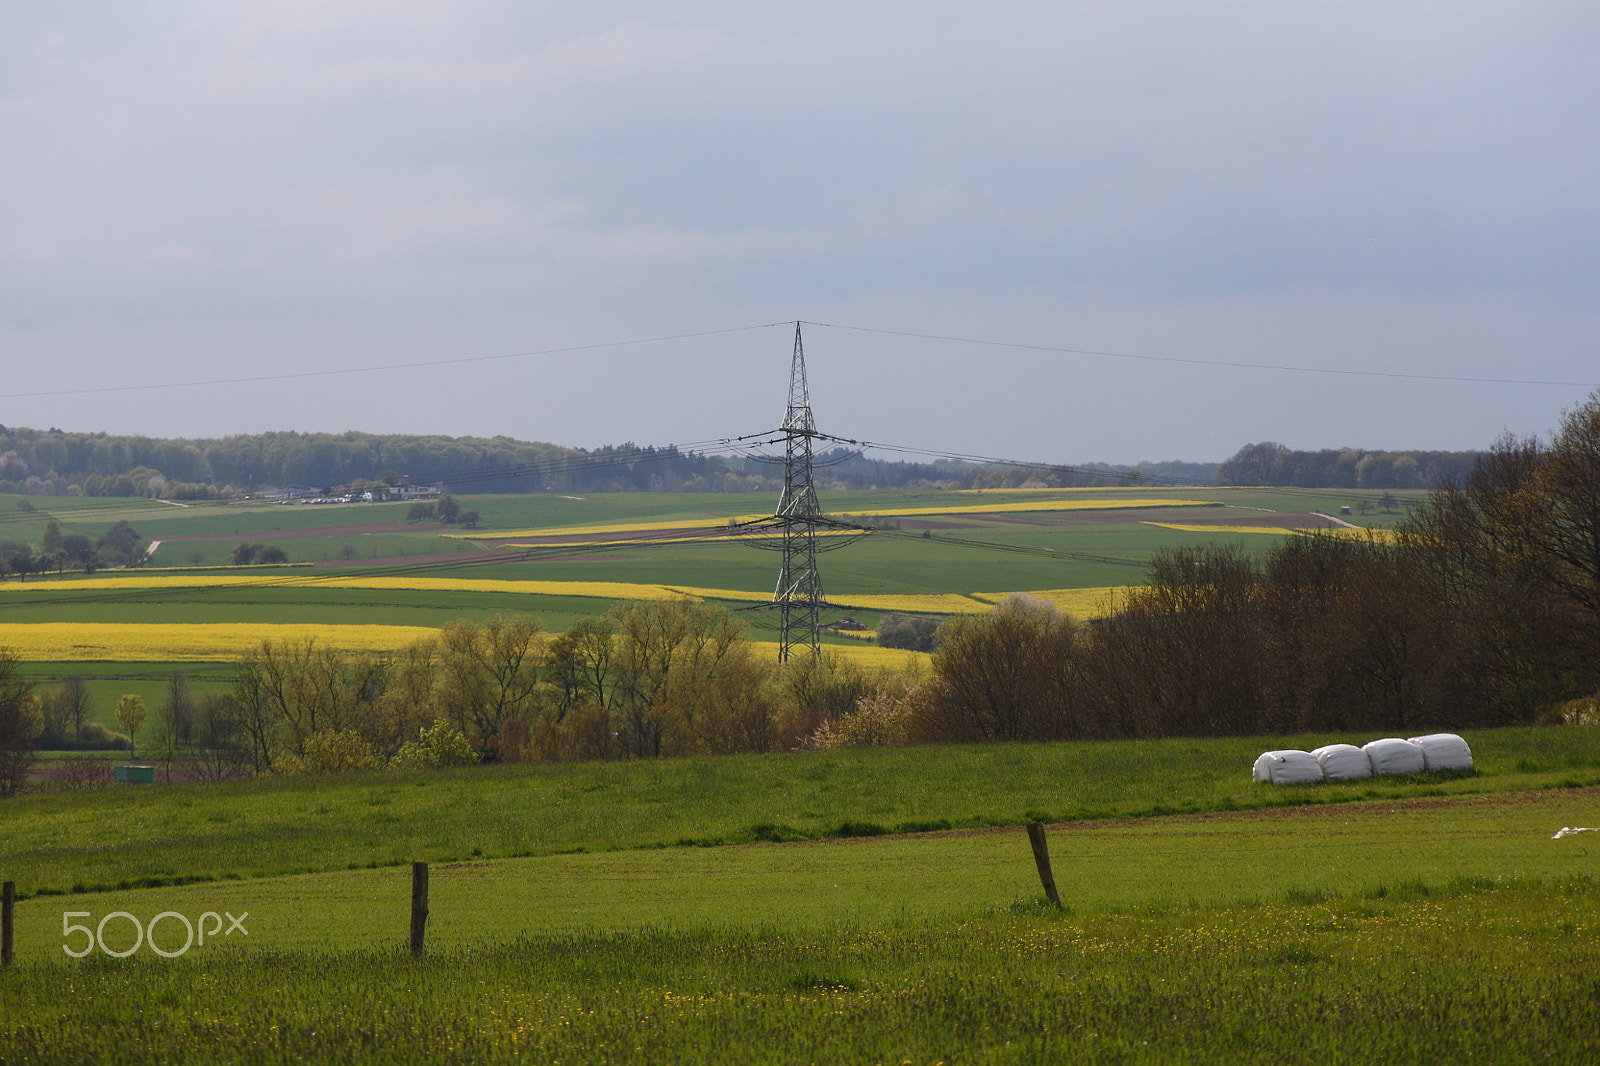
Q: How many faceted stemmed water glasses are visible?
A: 0